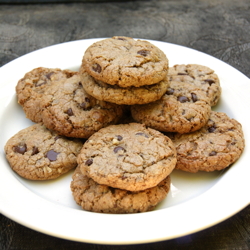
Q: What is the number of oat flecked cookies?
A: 10